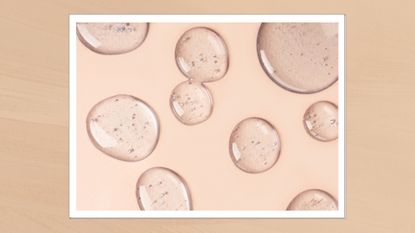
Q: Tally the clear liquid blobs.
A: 9